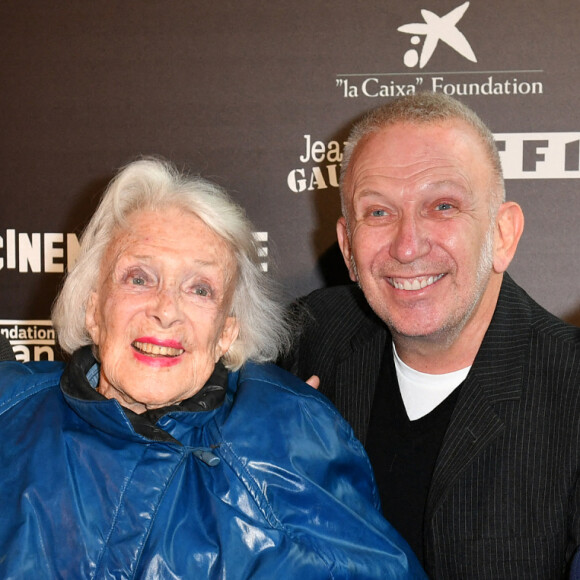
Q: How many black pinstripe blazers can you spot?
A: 1